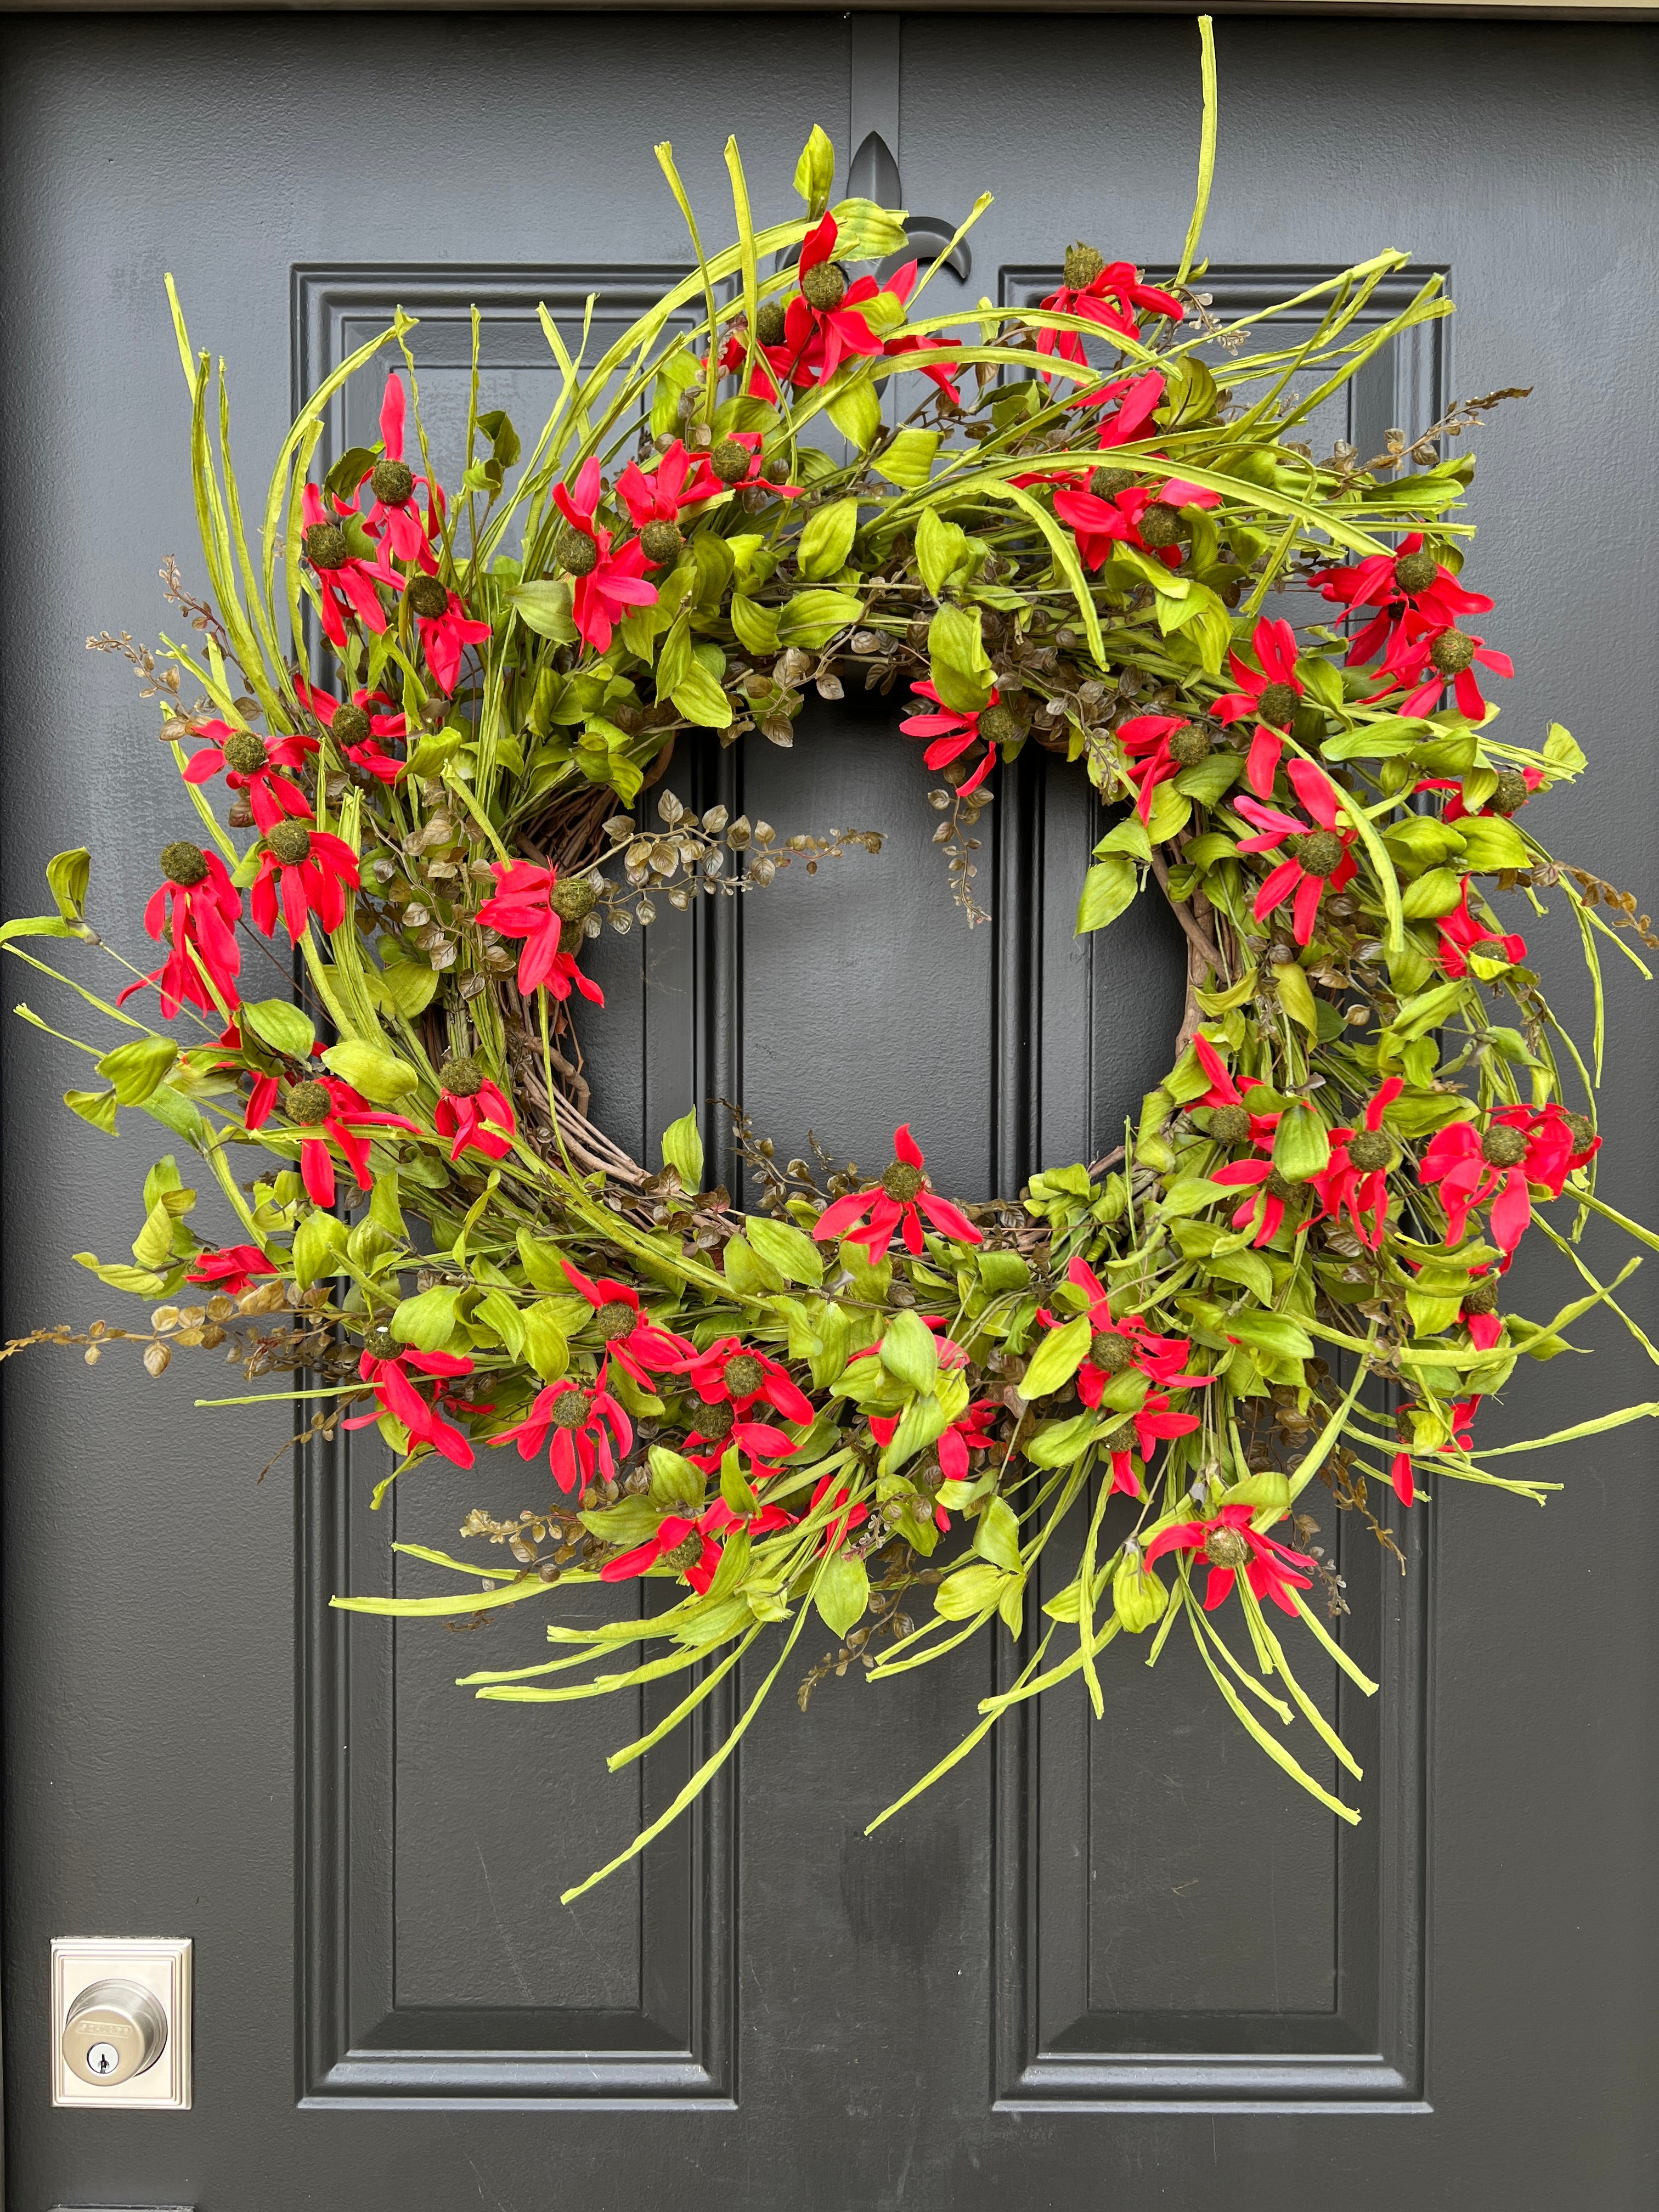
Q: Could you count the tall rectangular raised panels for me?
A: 2